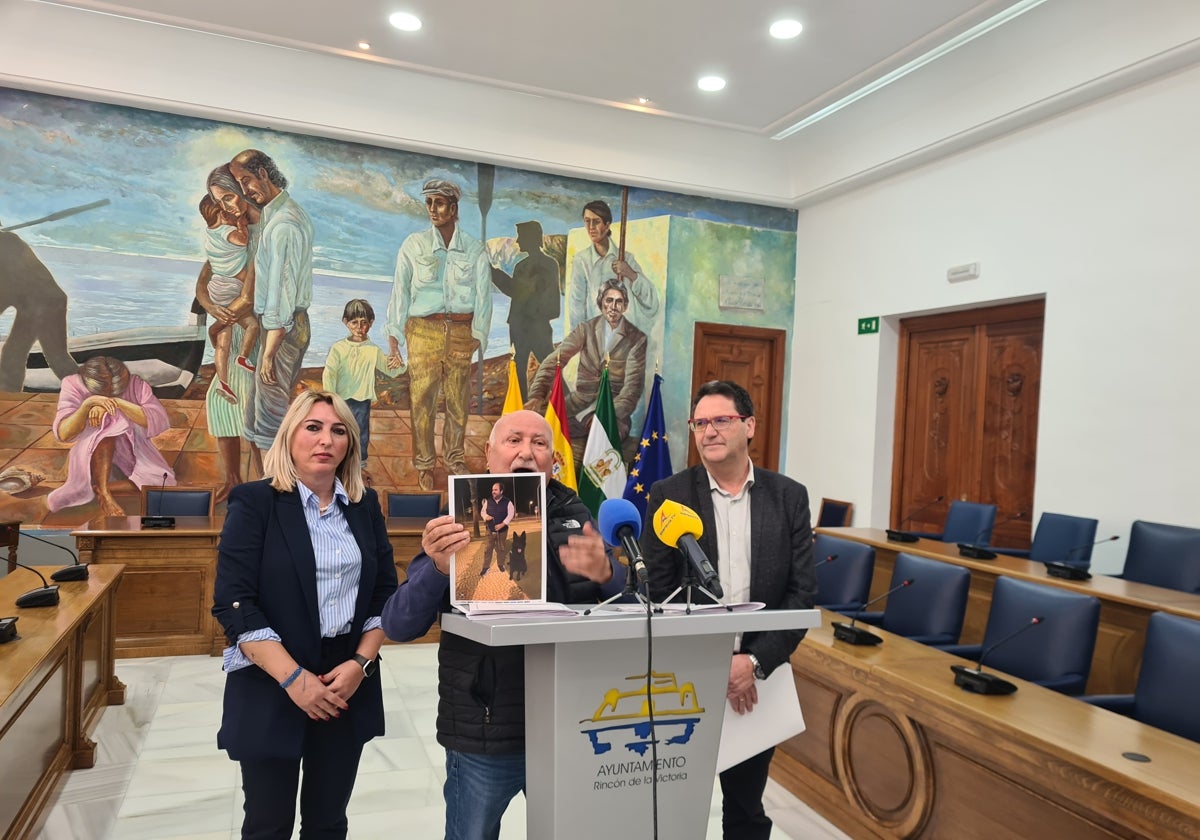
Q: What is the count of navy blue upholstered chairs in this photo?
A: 10